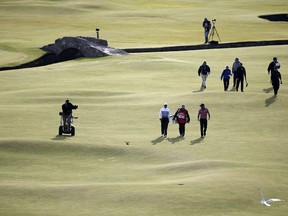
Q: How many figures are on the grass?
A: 11